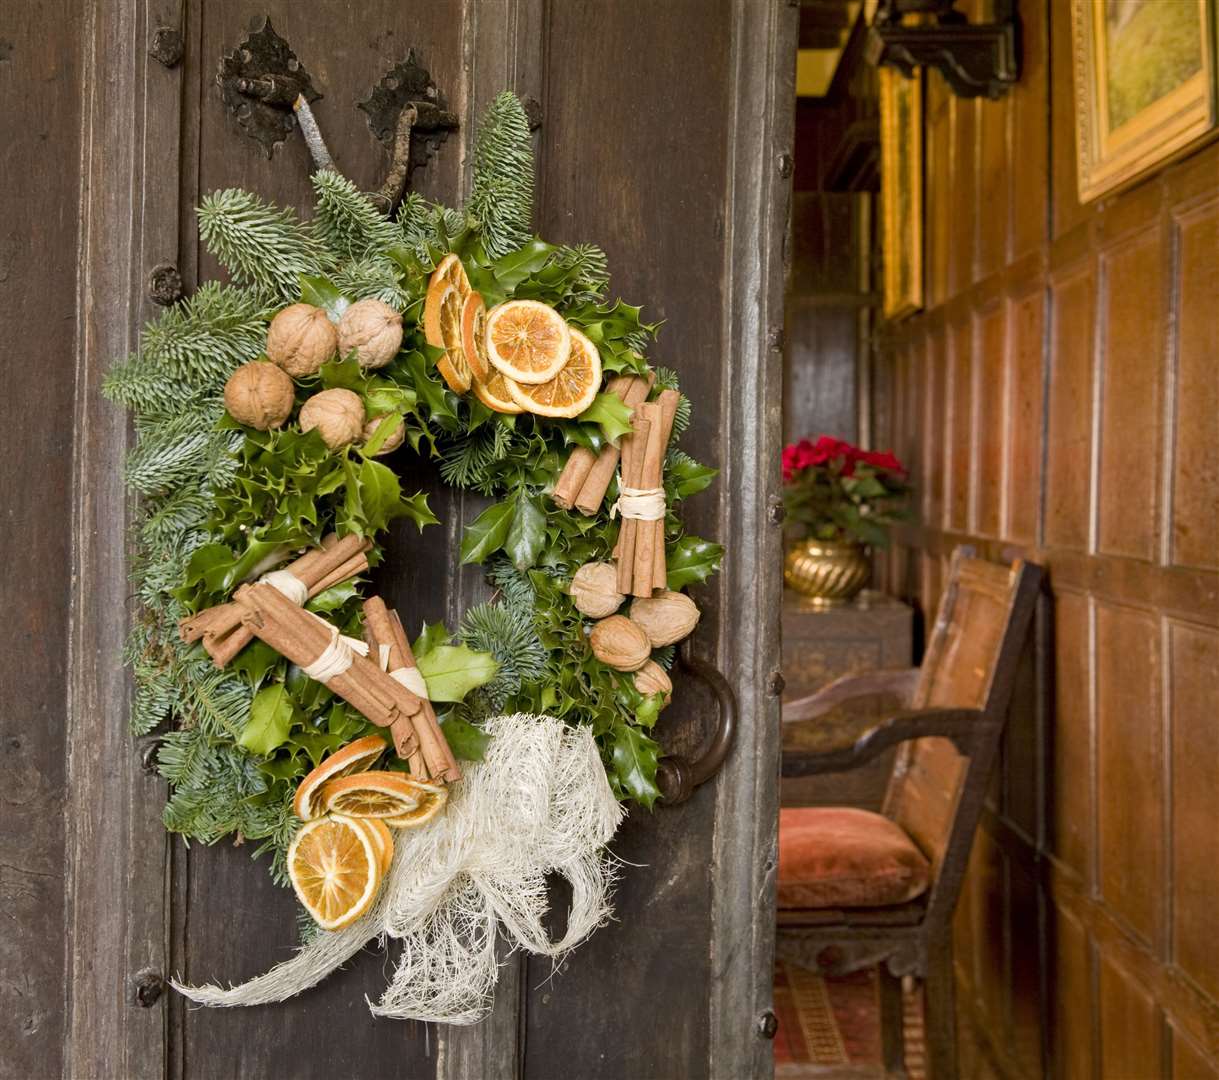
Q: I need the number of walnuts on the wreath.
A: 9